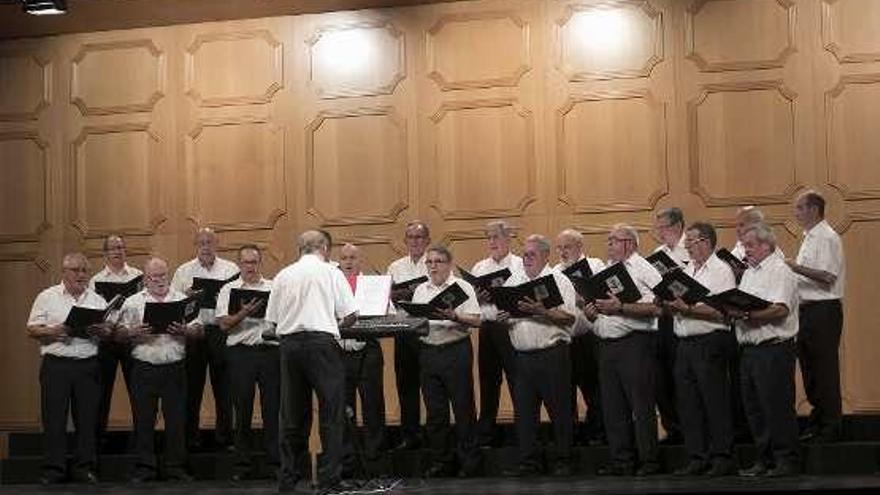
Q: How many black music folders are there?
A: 15